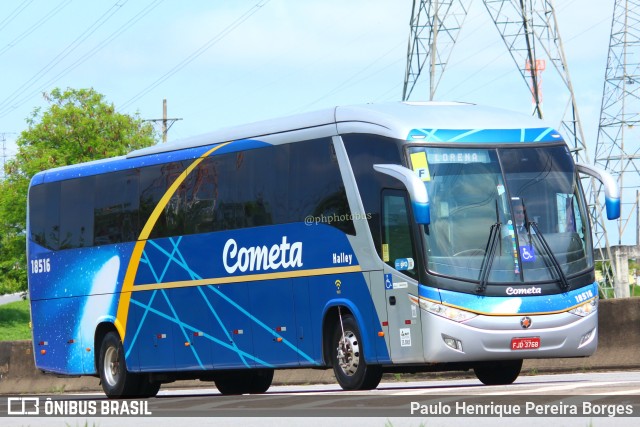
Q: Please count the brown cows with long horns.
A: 0